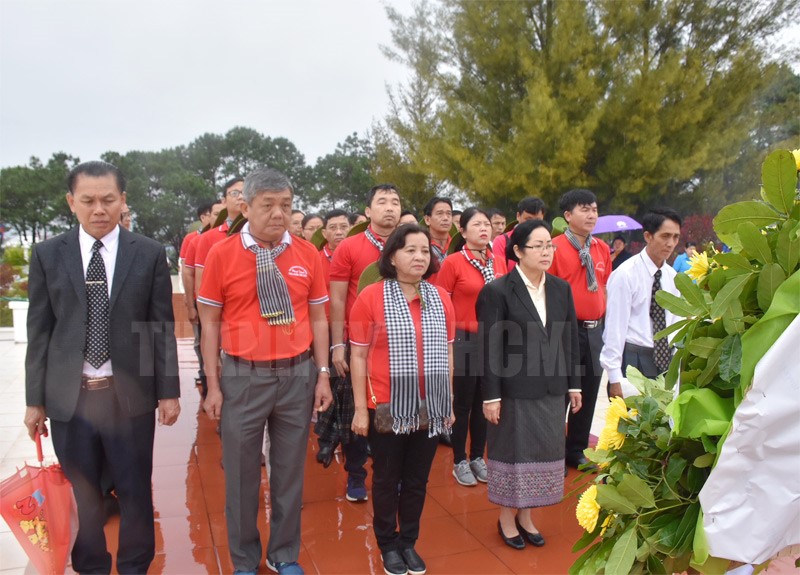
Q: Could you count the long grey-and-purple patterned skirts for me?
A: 1